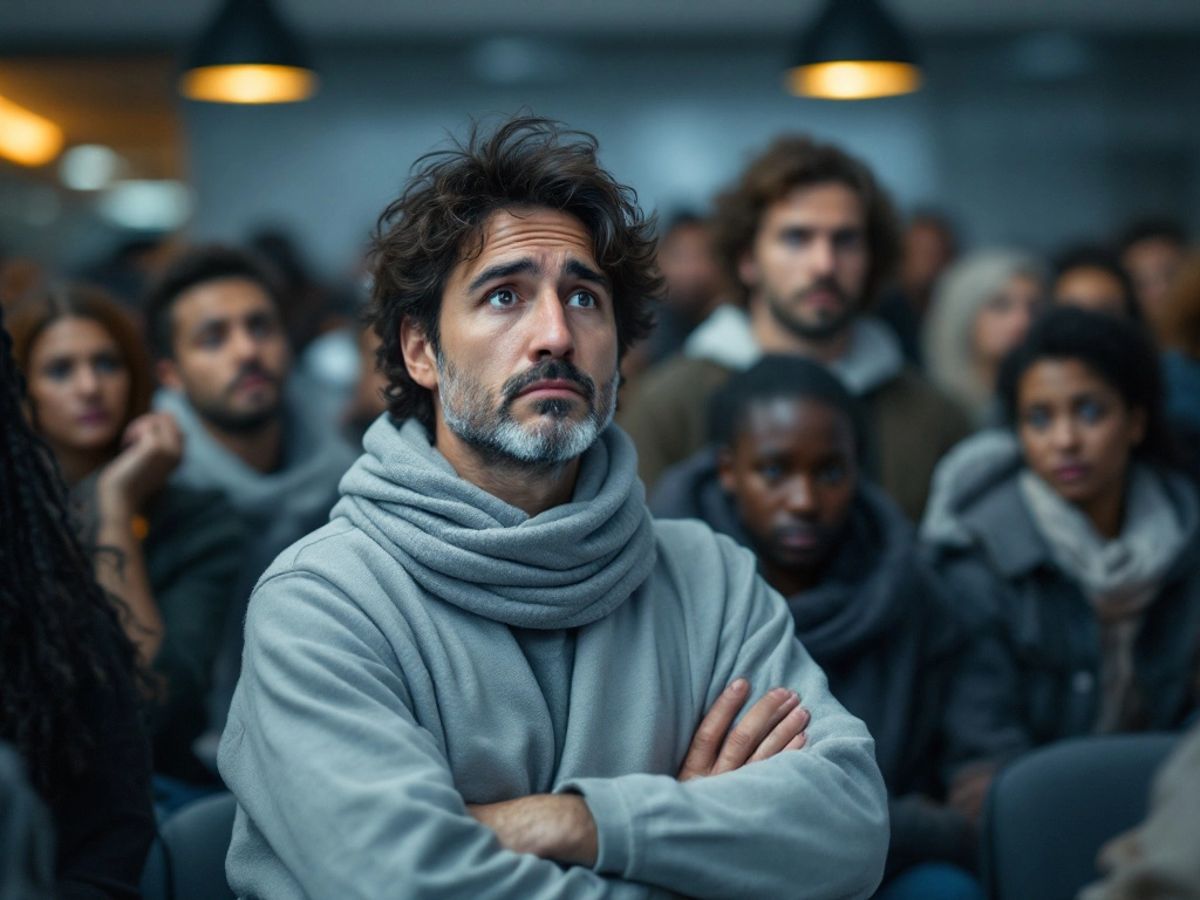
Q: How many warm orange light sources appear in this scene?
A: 3